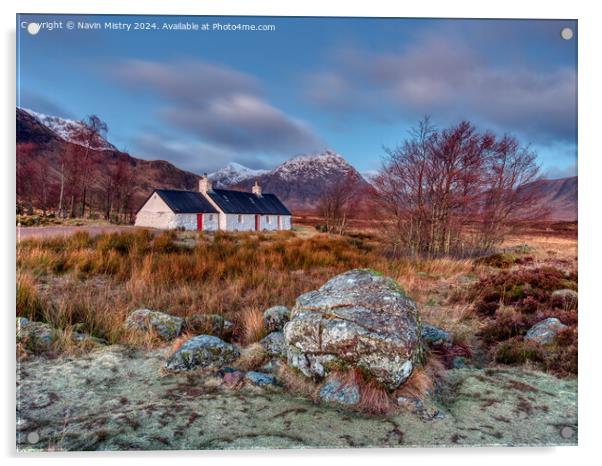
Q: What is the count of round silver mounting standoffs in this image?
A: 4